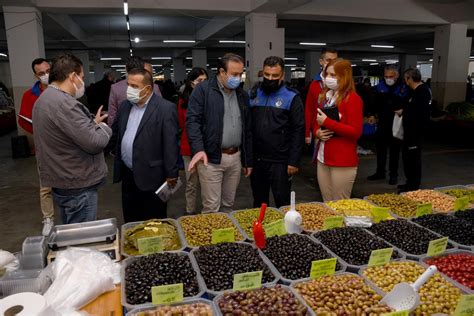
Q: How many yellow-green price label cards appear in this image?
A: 14